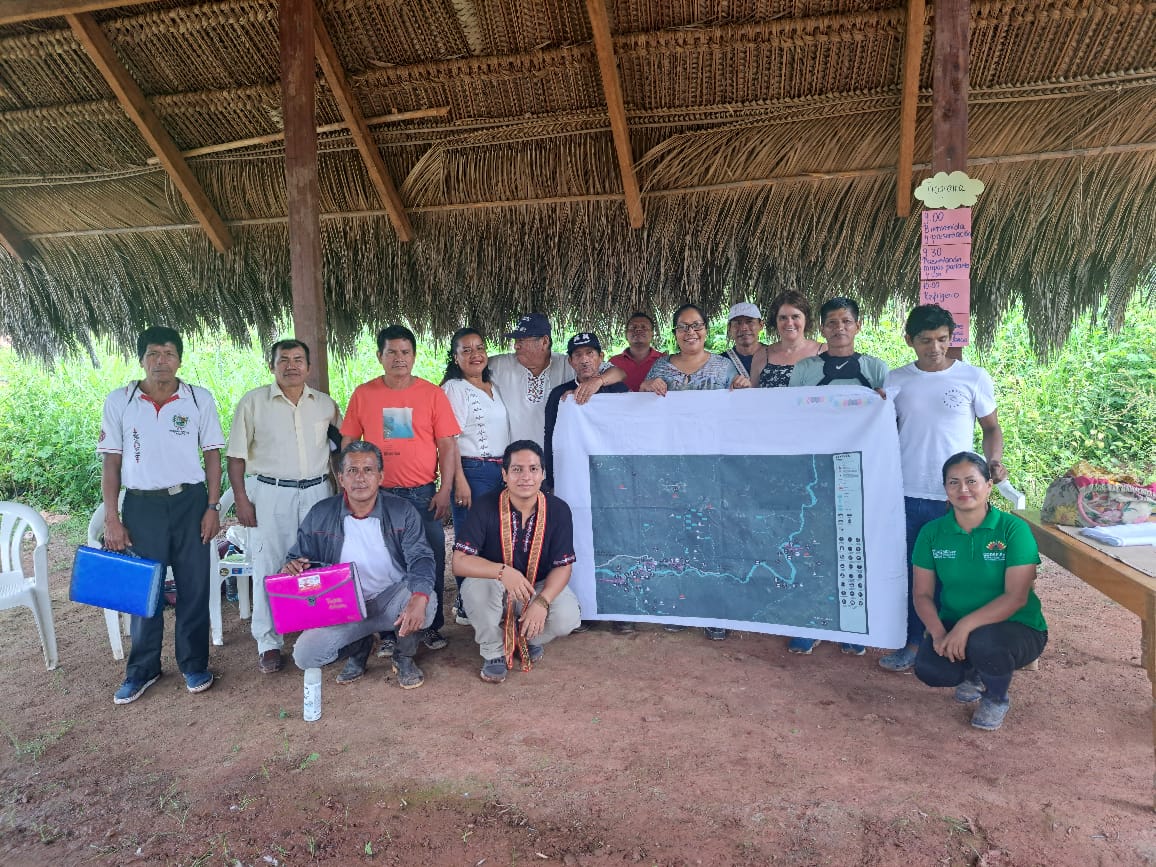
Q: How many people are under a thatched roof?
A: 15